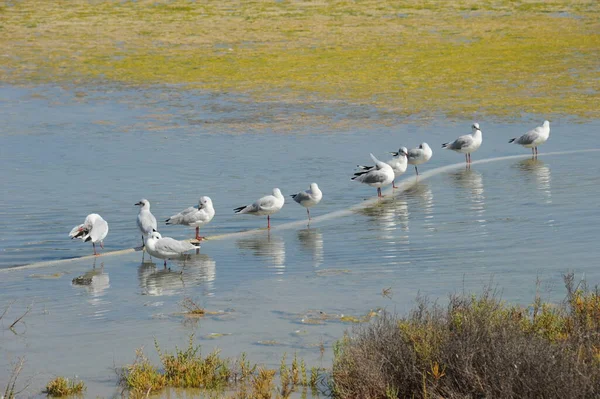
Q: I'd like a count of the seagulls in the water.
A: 11